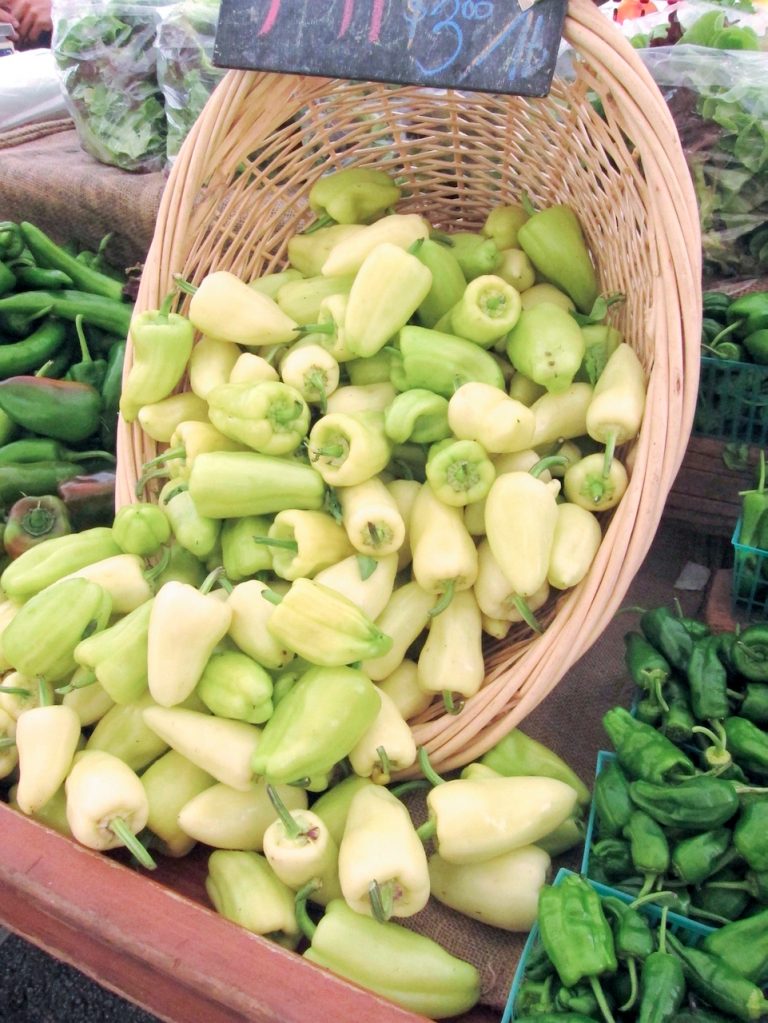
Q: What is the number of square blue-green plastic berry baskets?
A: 5